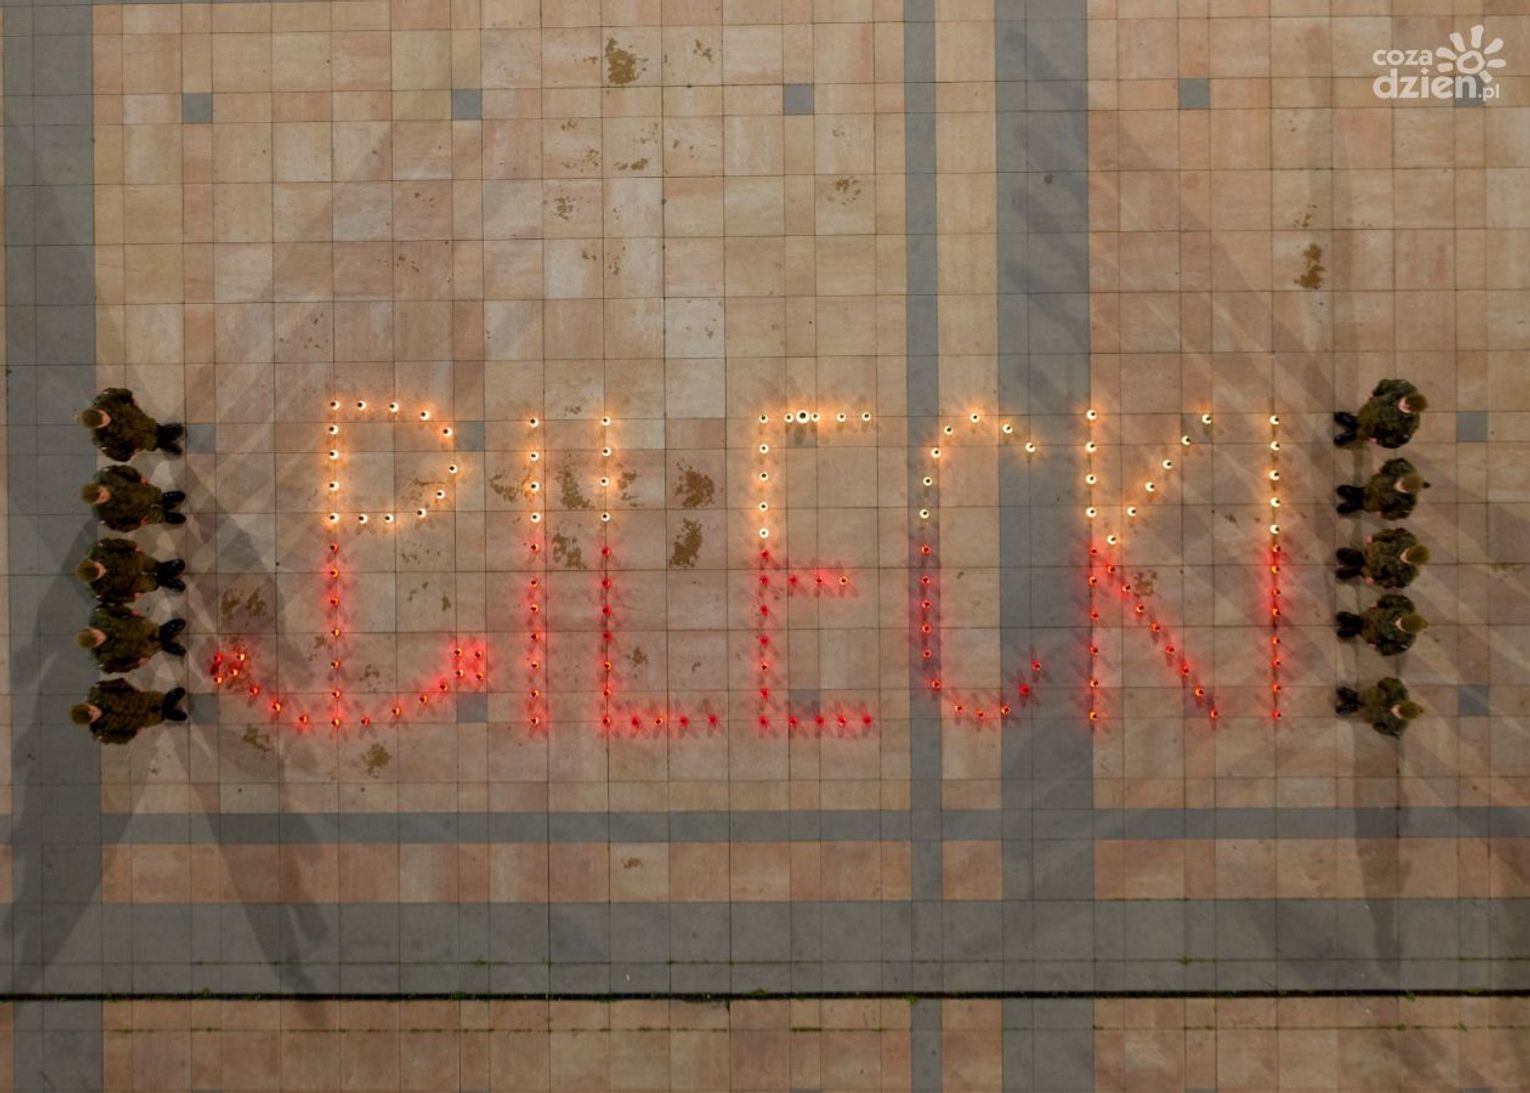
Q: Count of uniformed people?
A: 10